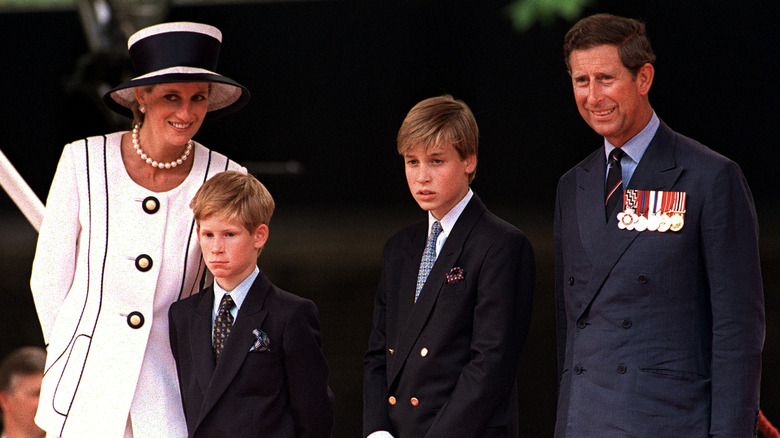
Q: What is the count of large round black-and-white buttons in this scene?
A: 3